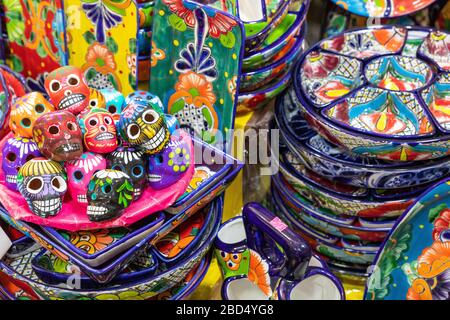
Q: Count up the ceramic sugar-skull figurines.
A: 15